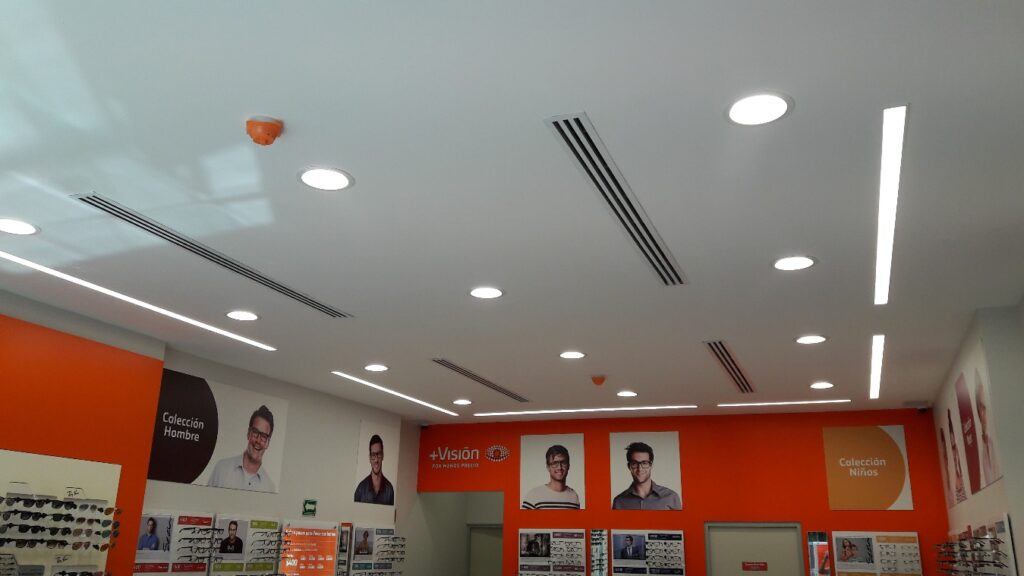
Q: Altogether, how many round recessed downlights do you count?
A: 12